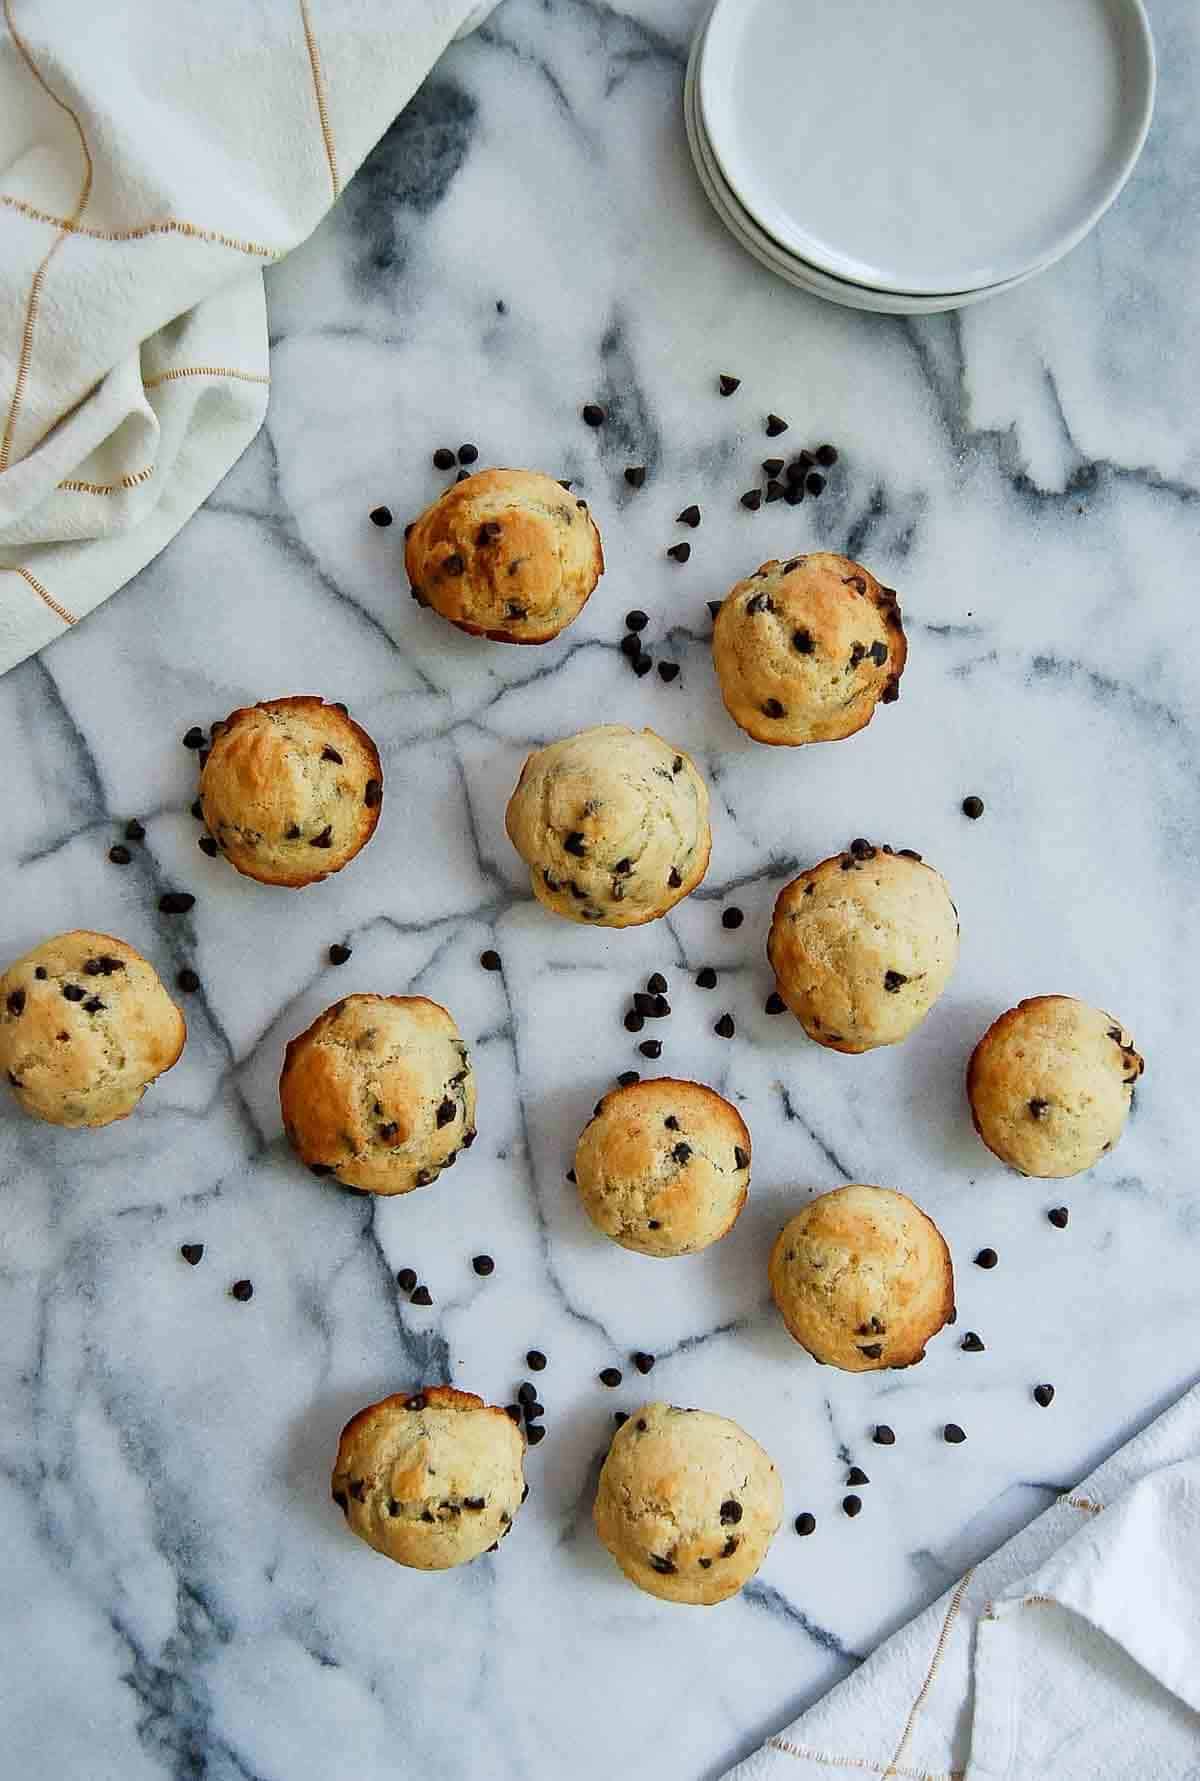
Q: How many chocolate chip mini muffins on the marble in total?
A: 12